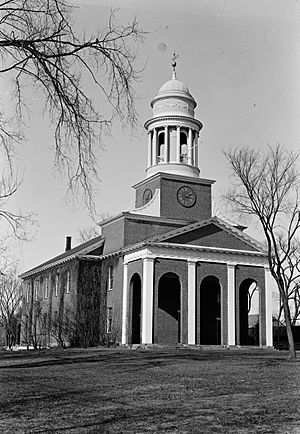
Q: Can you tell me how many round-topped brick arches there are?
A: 4